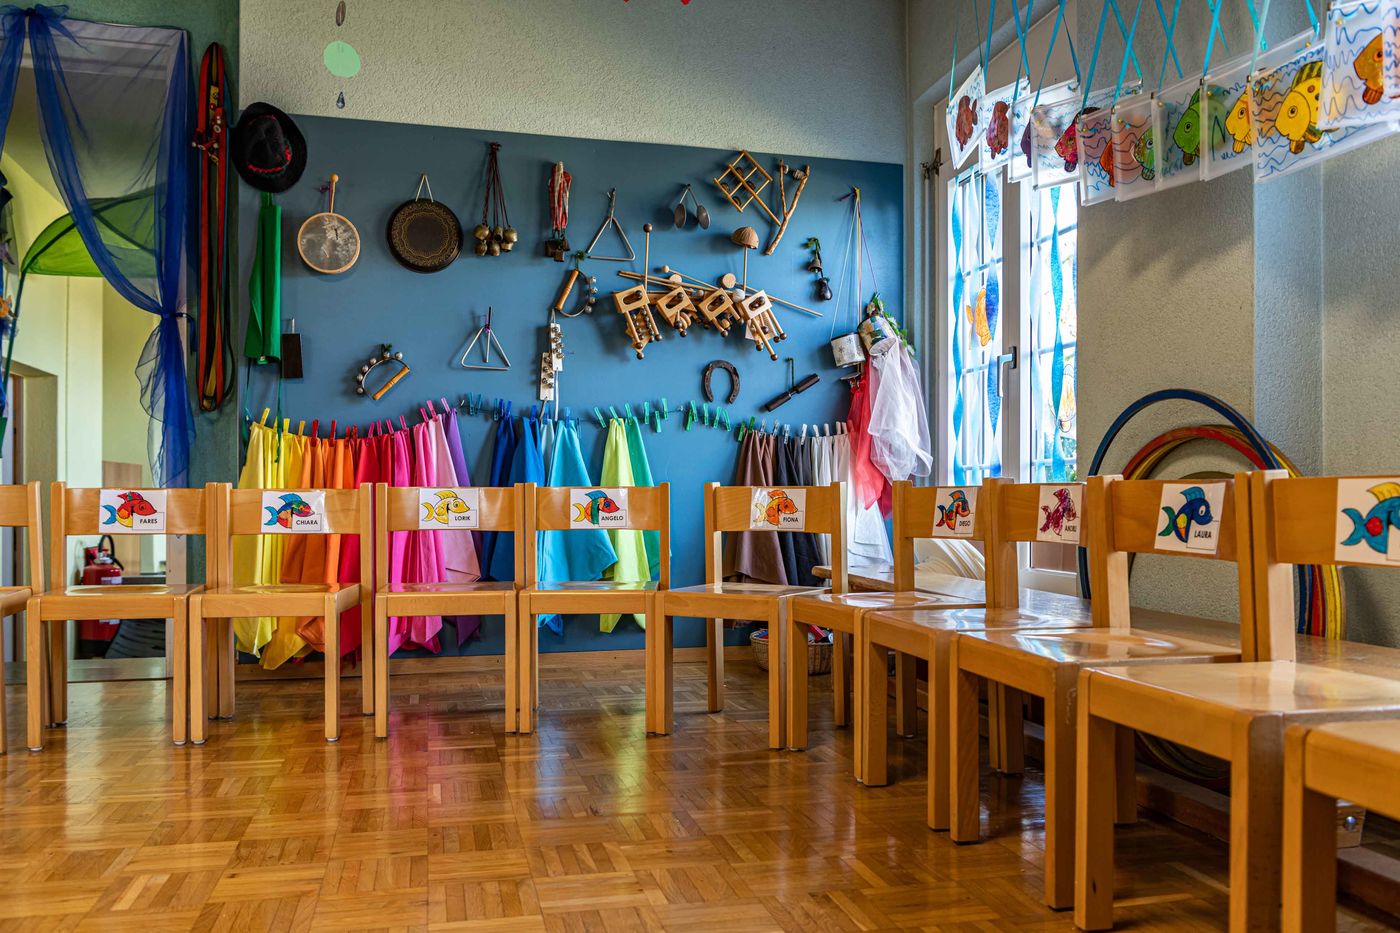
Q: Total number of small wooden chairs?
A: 11